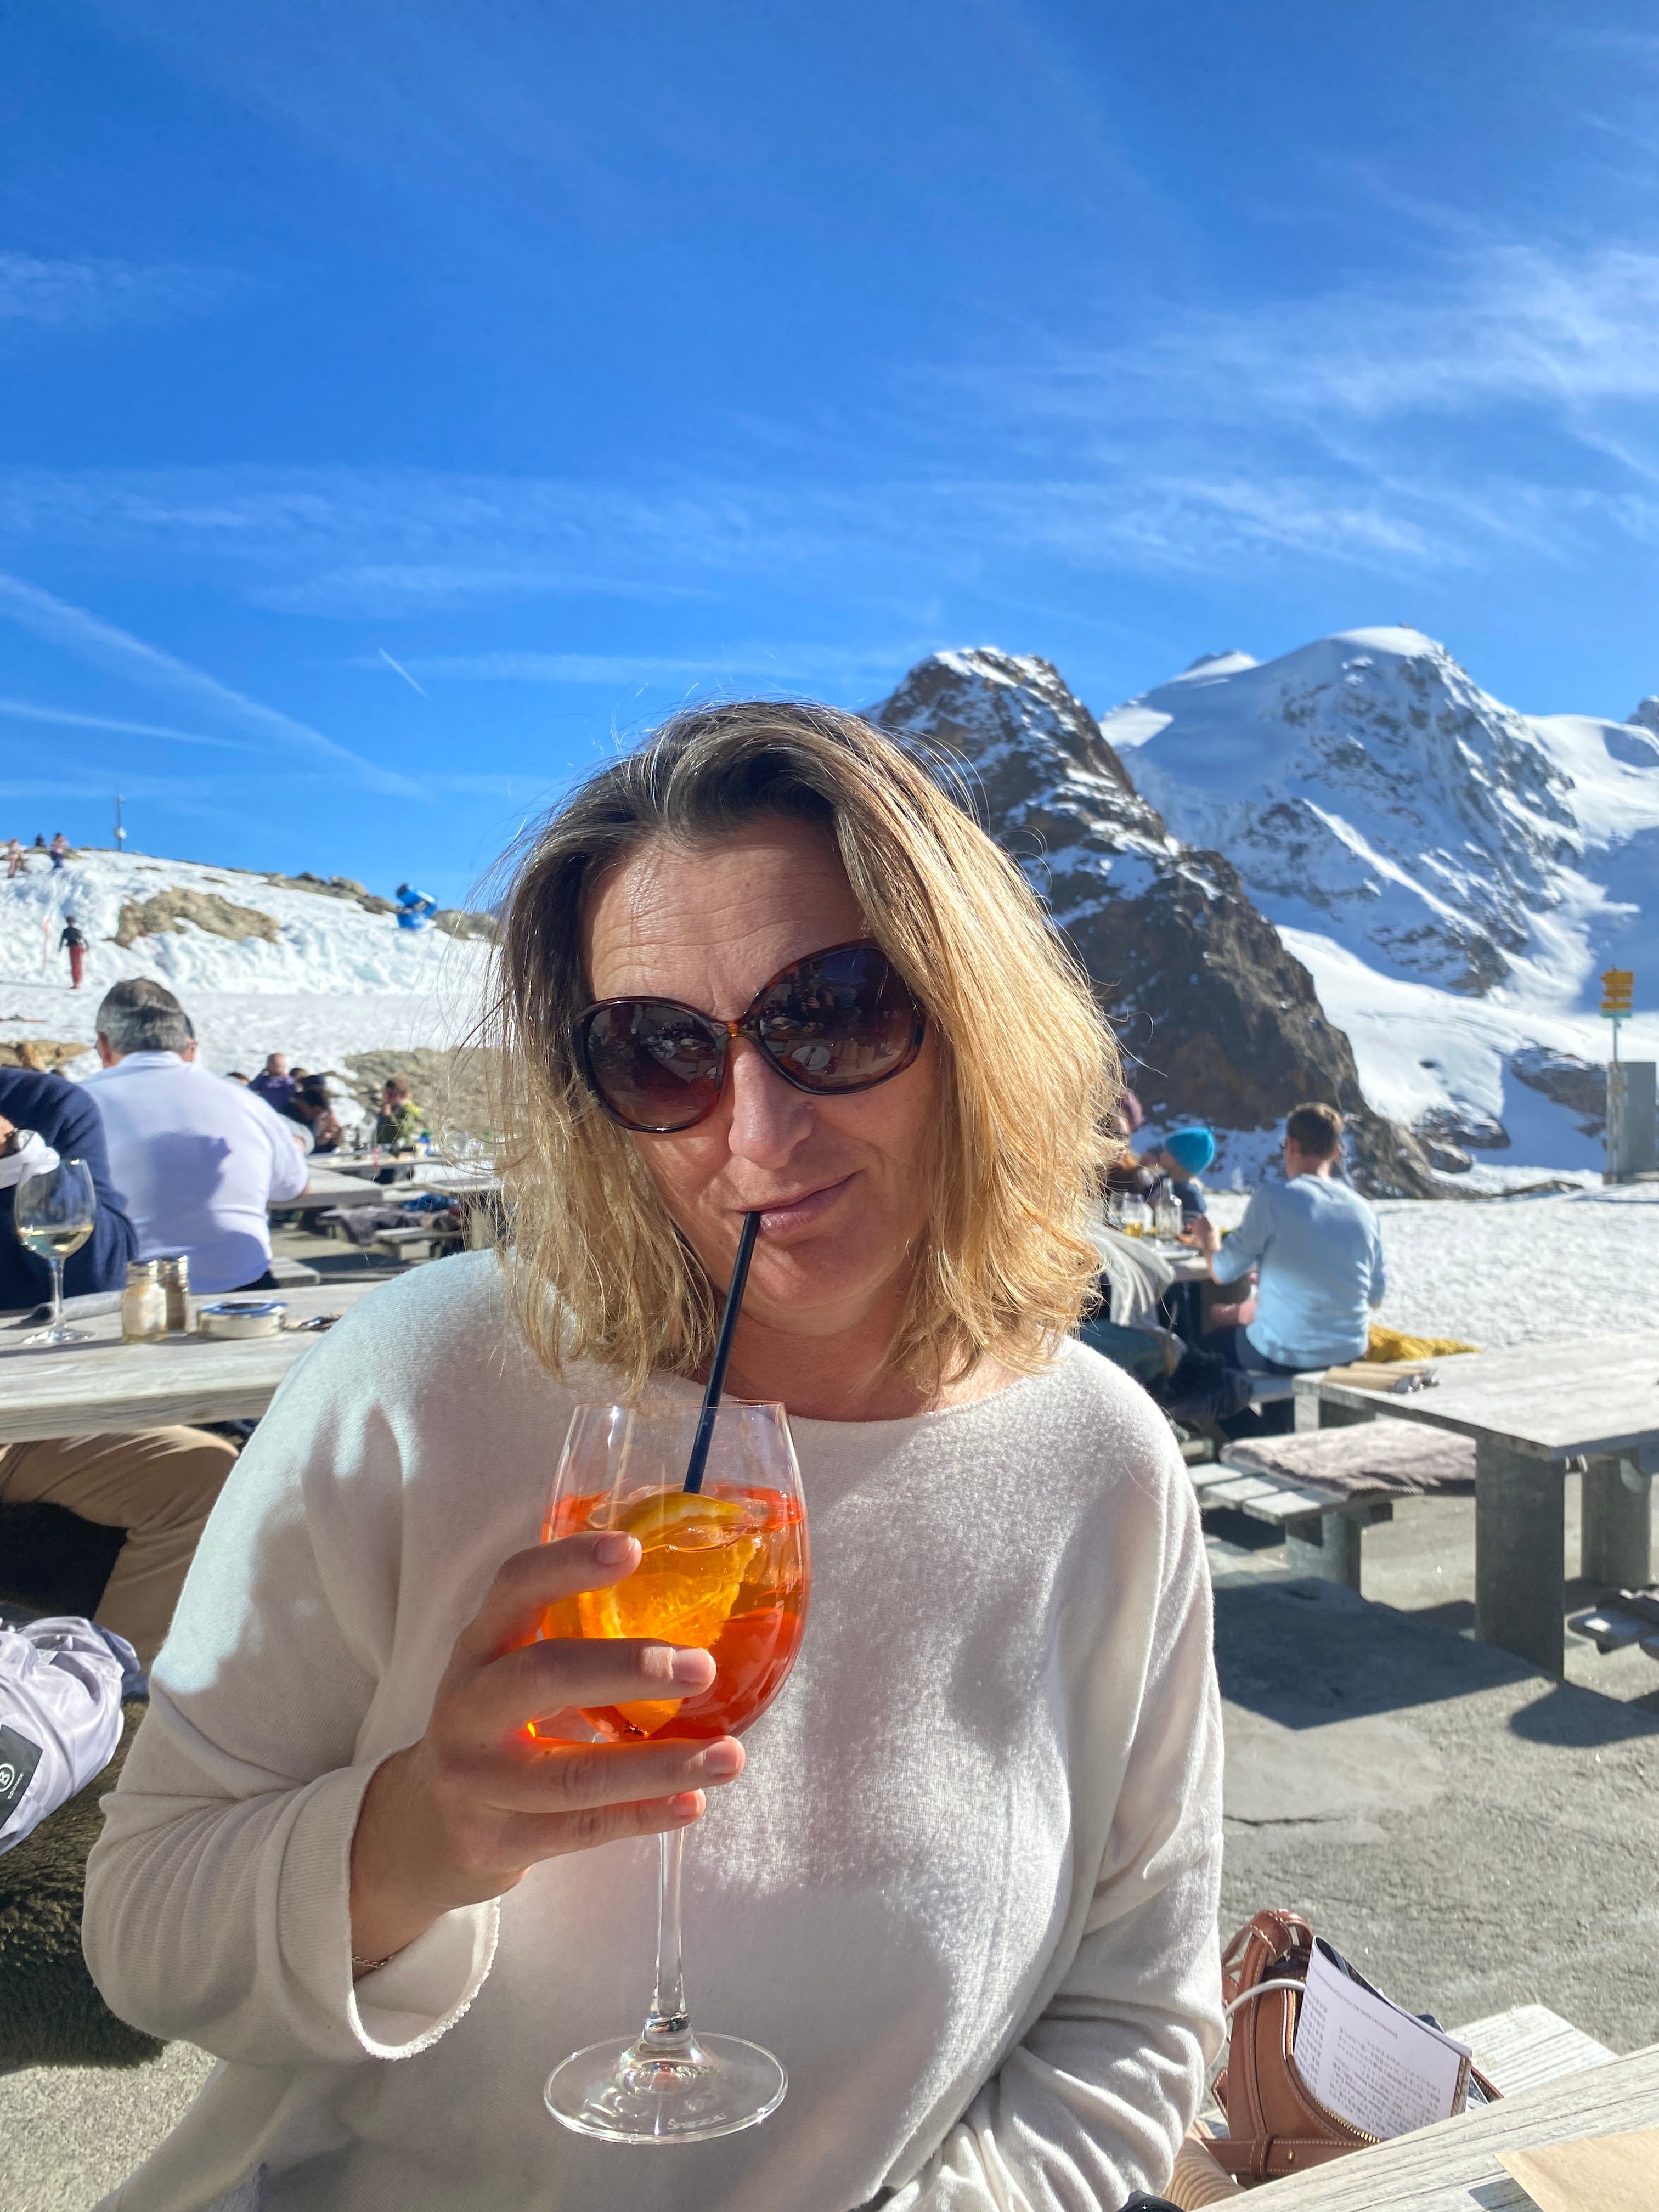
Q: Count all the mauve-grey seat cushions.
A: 1